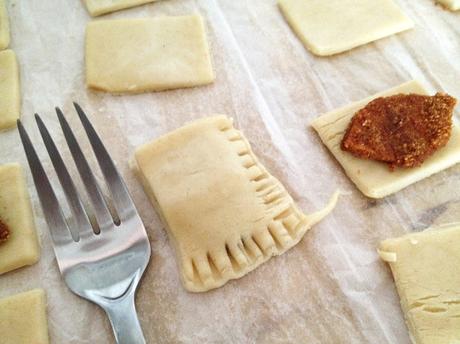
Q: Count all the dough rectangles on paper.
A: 11